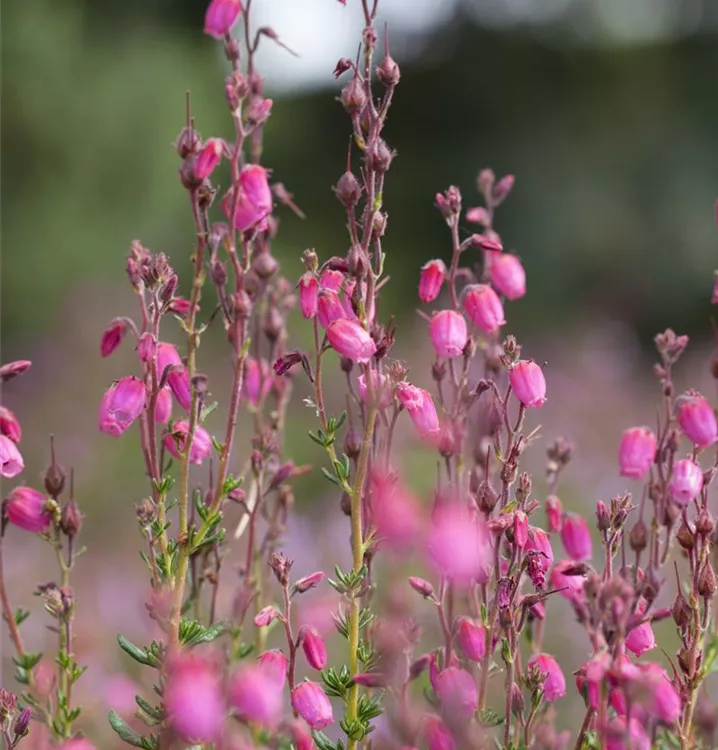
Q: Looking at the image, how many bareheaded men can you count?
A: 0